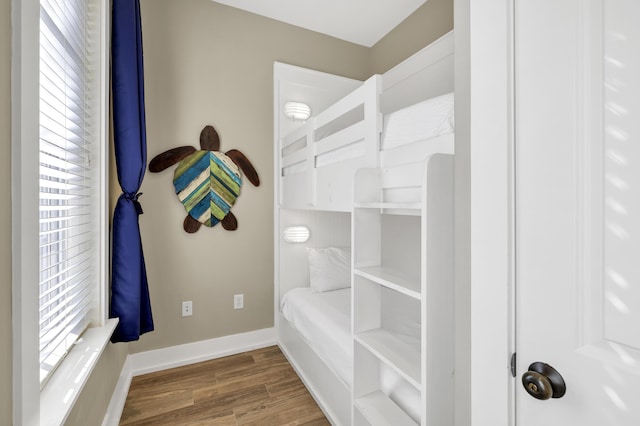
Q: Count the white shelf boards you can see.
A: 4